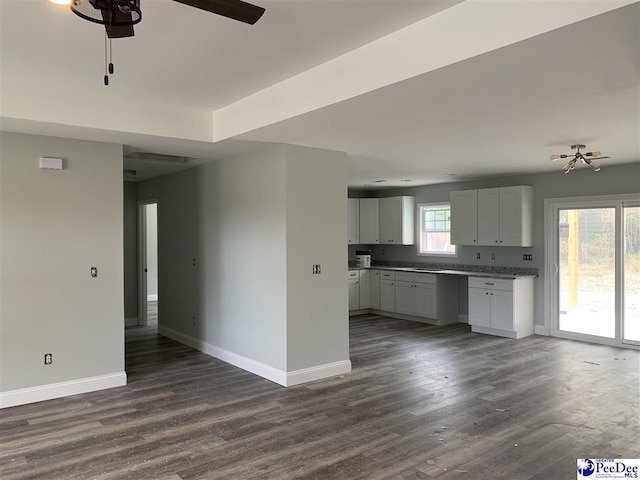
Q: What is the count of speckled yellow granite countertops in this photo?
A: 0